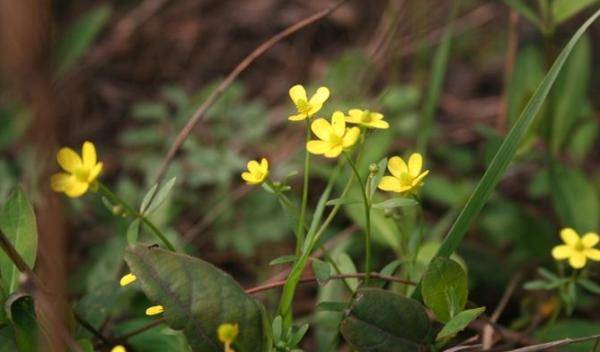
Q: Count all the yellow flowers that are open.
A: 7